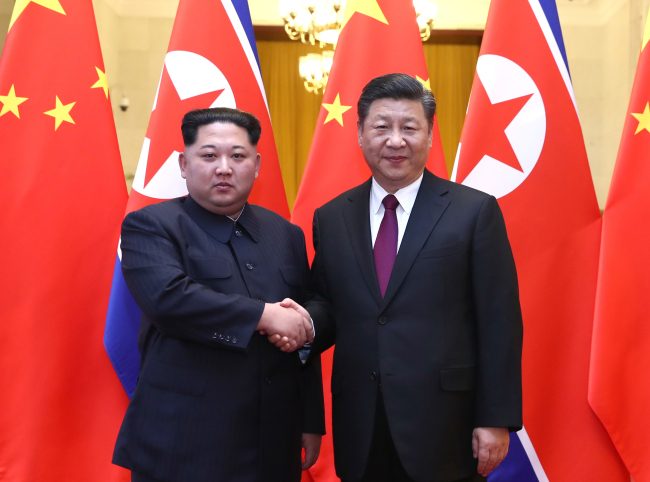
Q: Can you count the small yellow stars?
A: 6